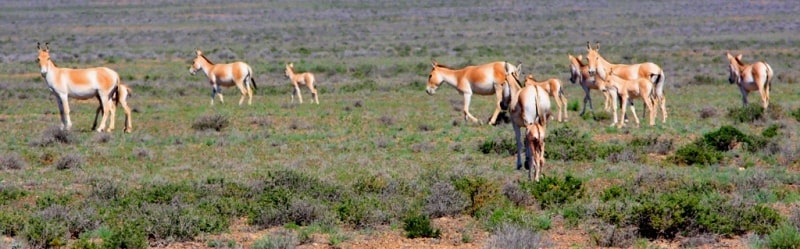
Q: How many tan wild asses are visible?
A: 12